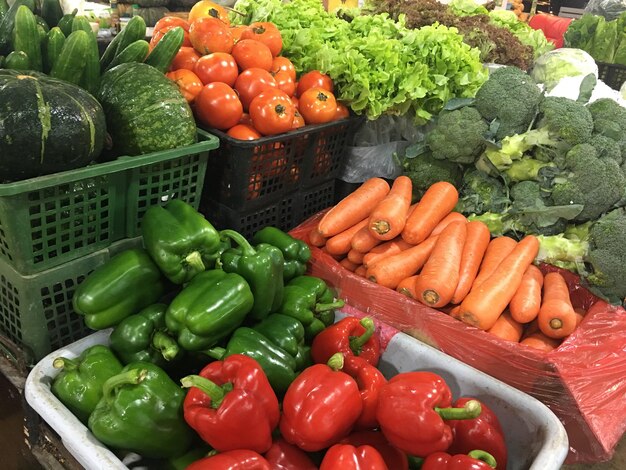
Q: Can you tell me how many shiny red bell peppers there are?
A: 11